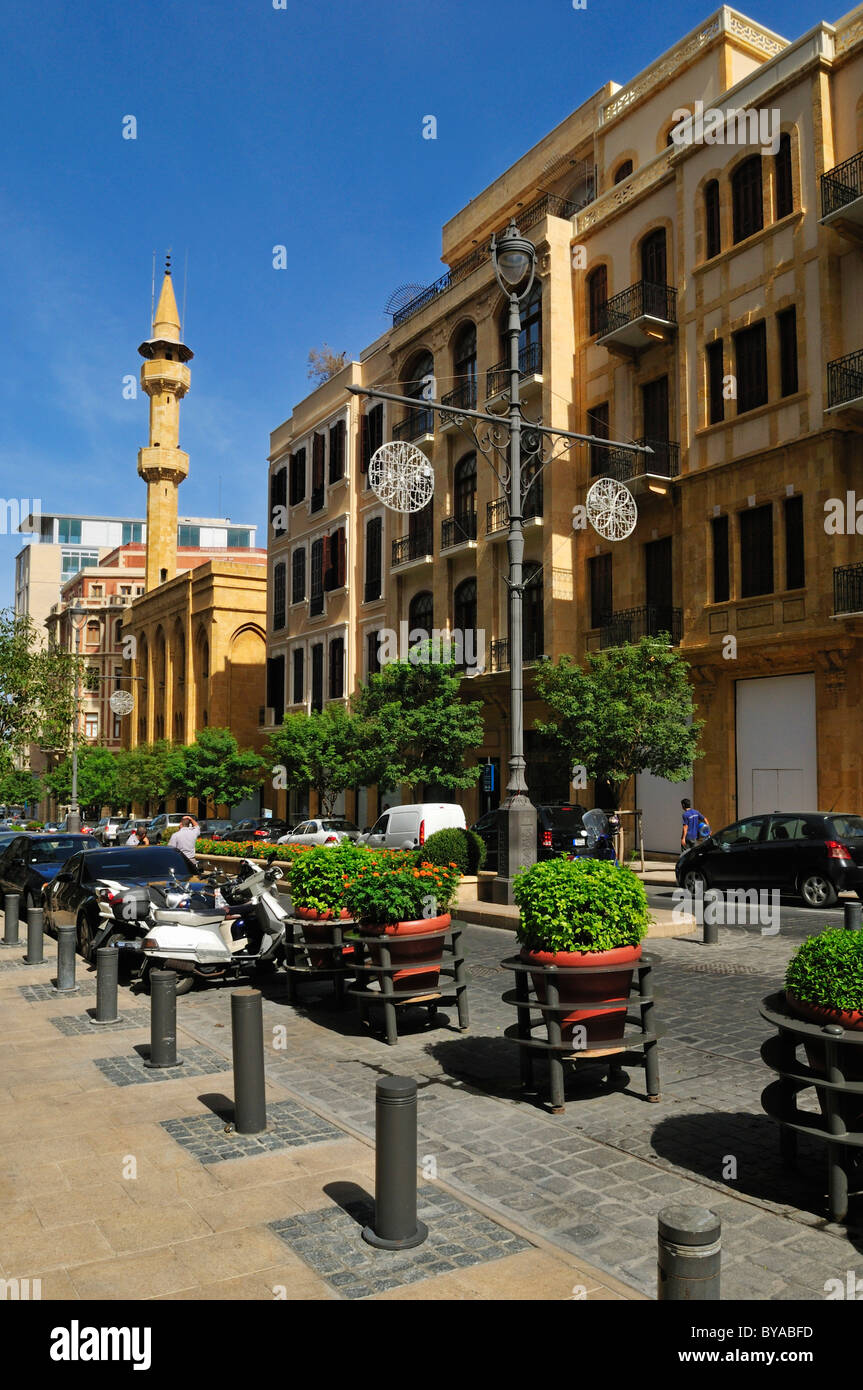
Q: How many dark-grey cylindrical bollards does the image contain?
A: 10